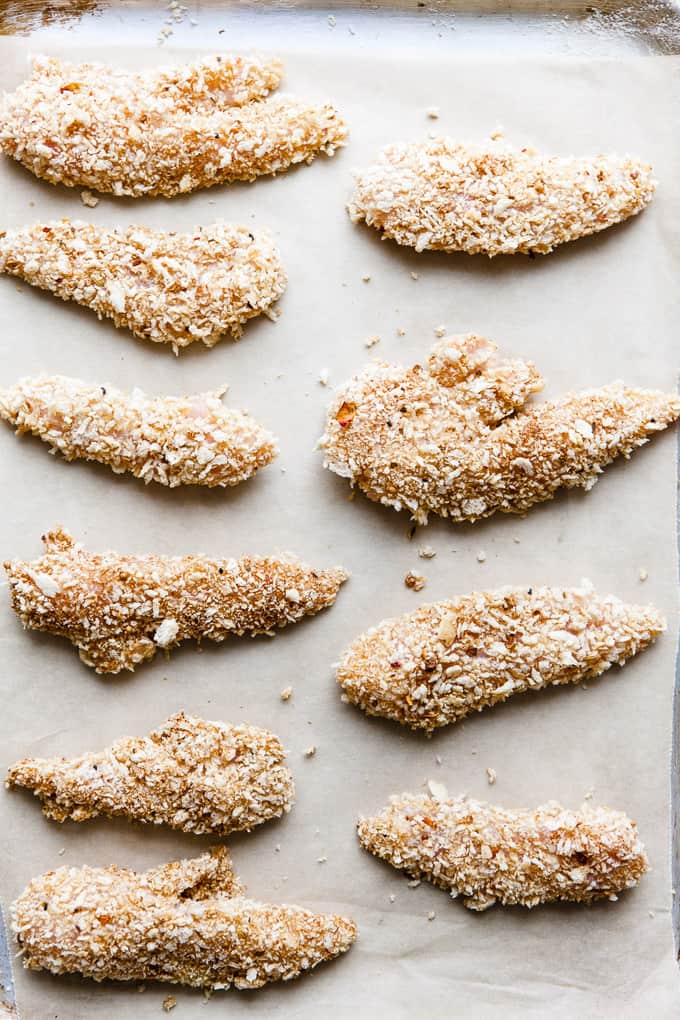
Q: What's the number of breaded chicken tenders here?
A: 10